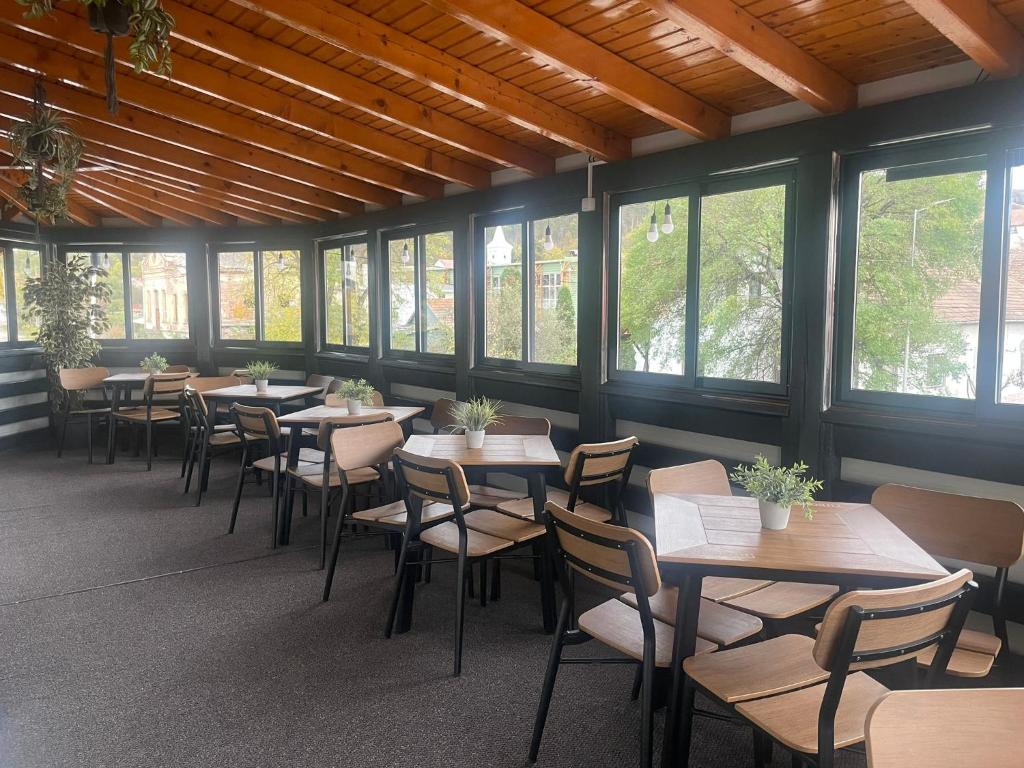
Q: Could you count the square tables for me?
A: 5